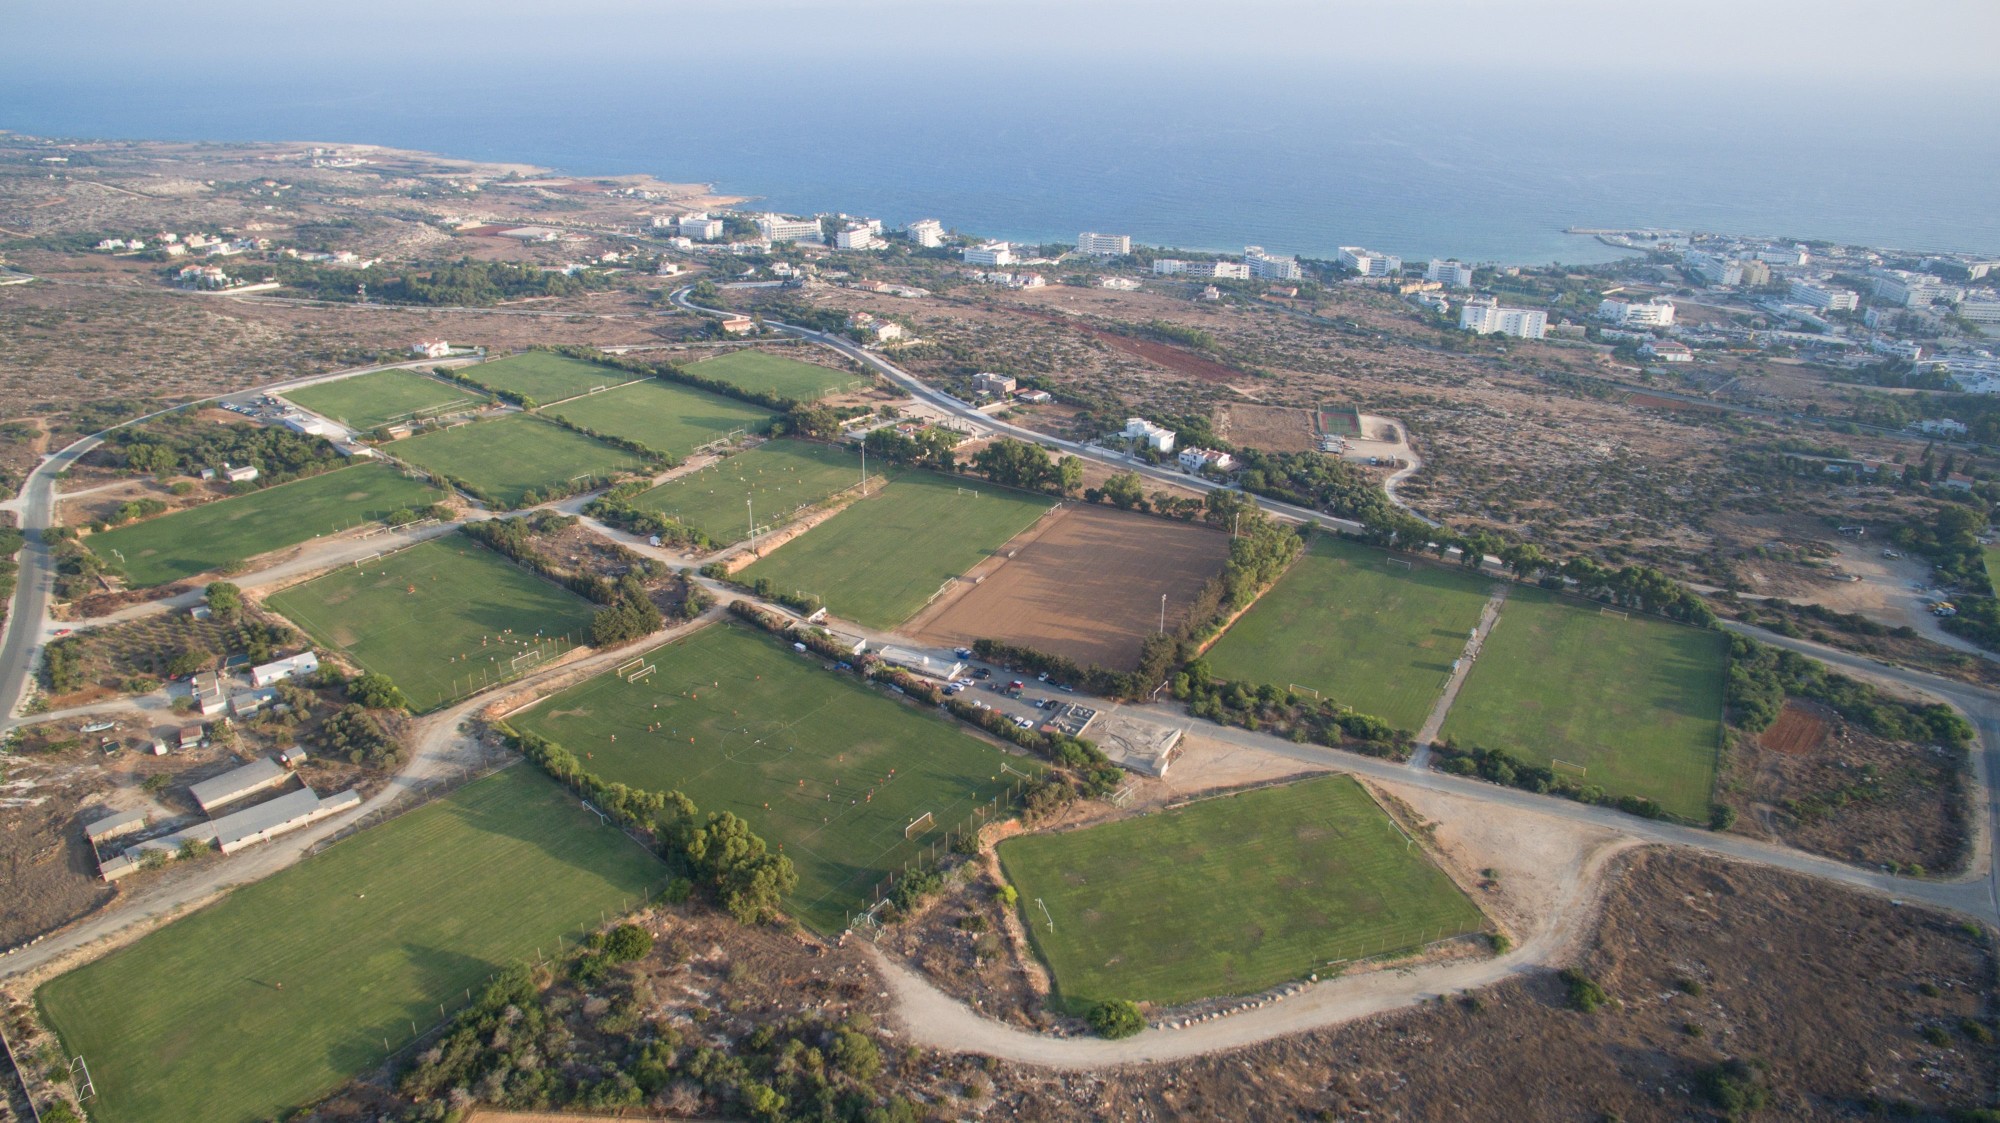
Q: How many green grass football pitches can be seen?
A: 14